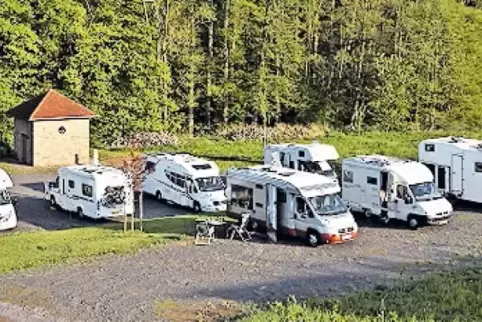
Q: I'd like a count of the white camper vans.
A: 7